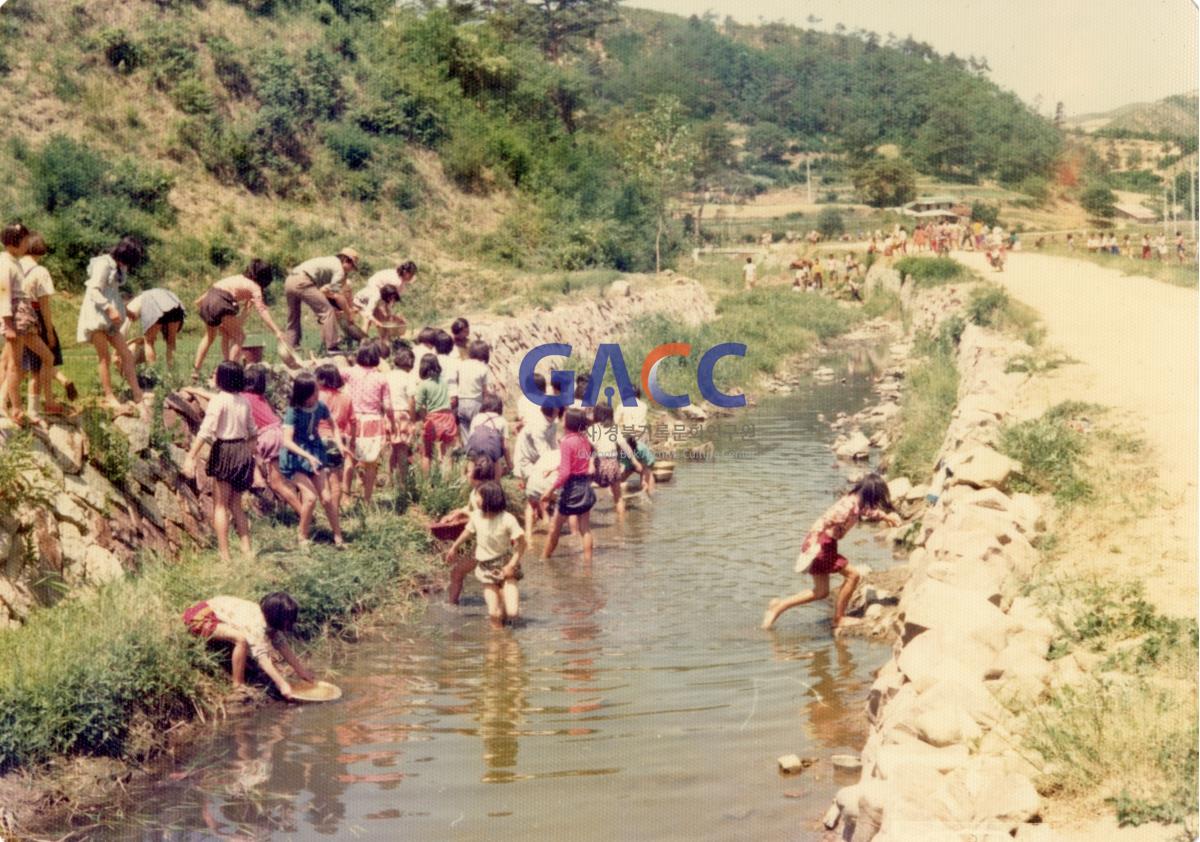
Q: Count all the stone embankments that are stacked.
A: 2